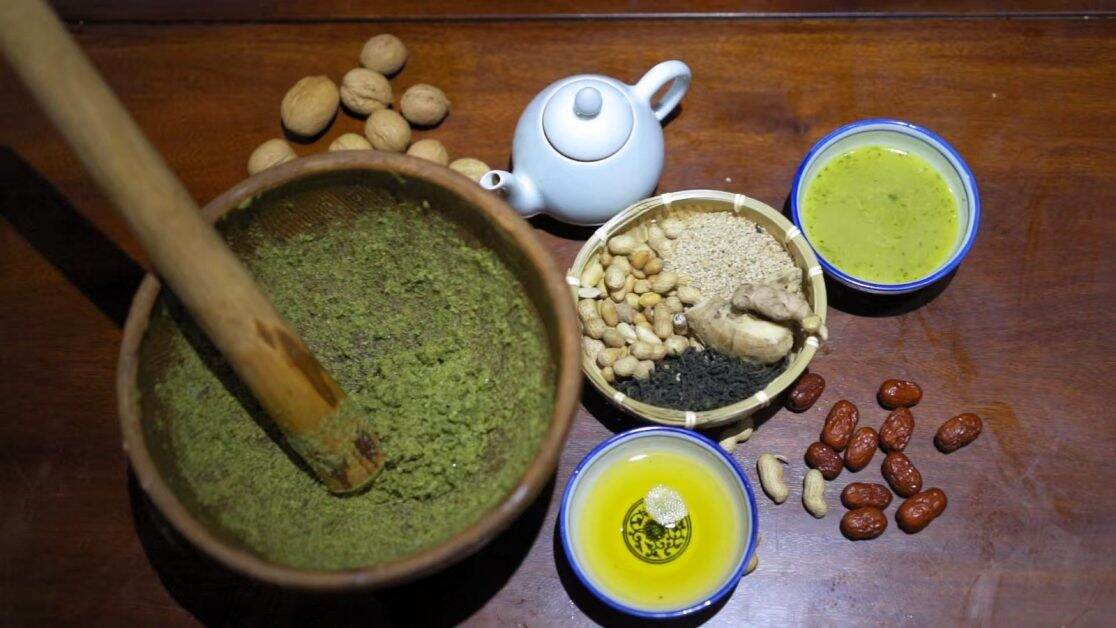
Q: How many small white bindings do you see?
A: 10